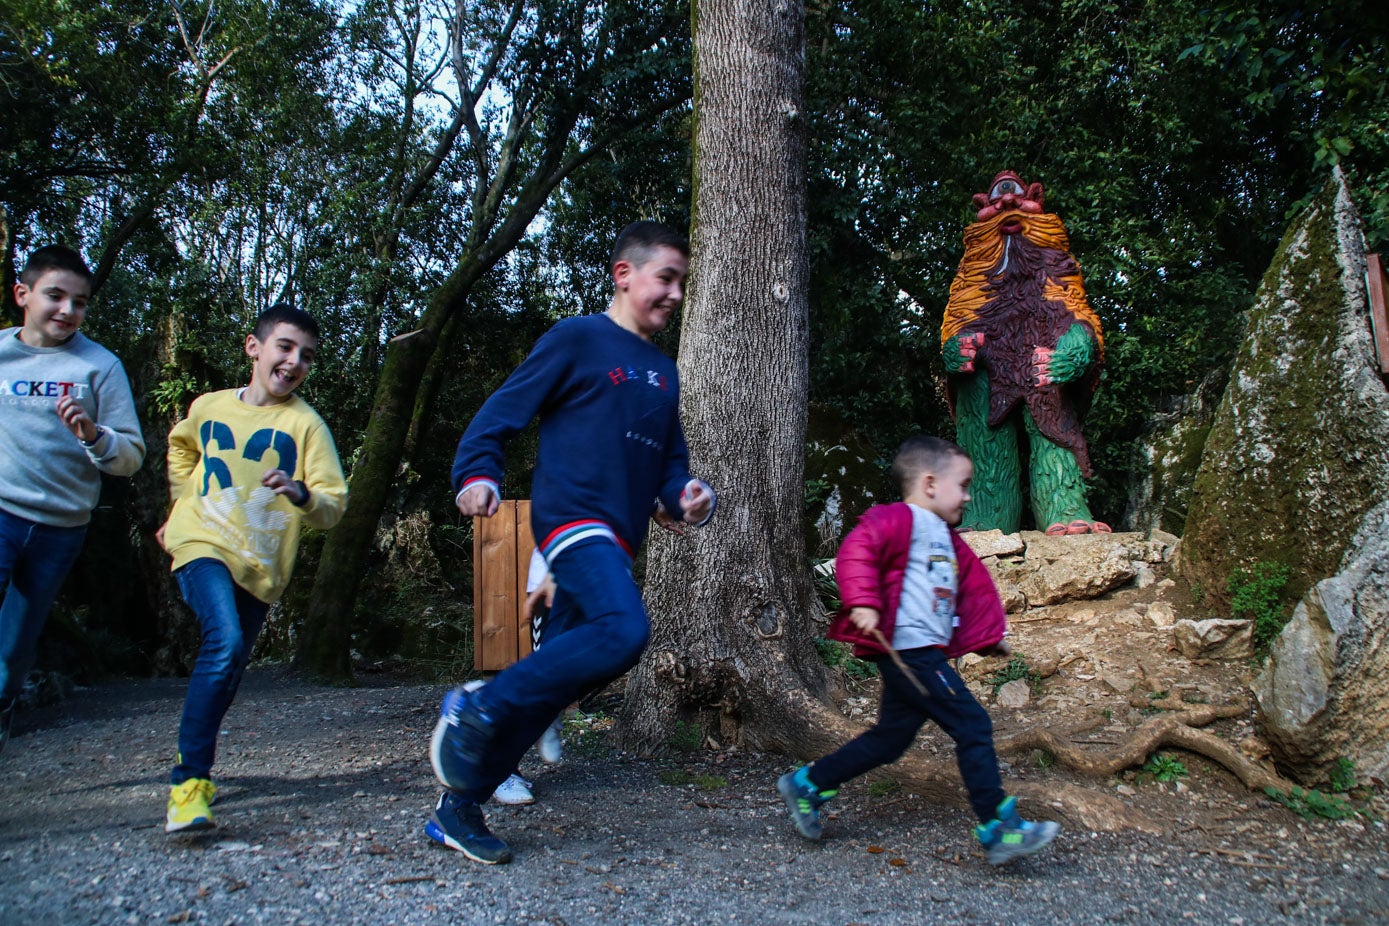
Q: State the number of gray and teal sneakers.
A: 2